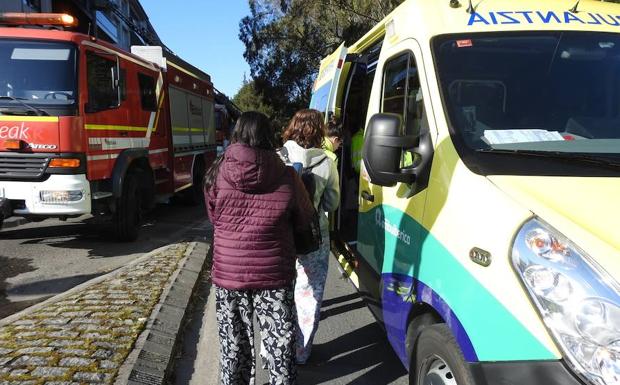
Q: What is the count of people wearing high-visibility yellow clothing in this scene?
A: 2